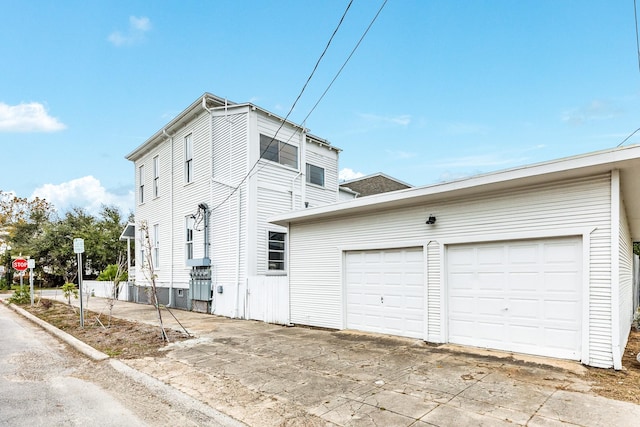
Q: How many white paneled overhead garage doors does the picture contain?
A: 2